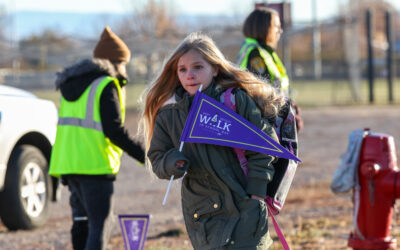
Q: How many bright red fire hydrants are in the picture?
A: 1